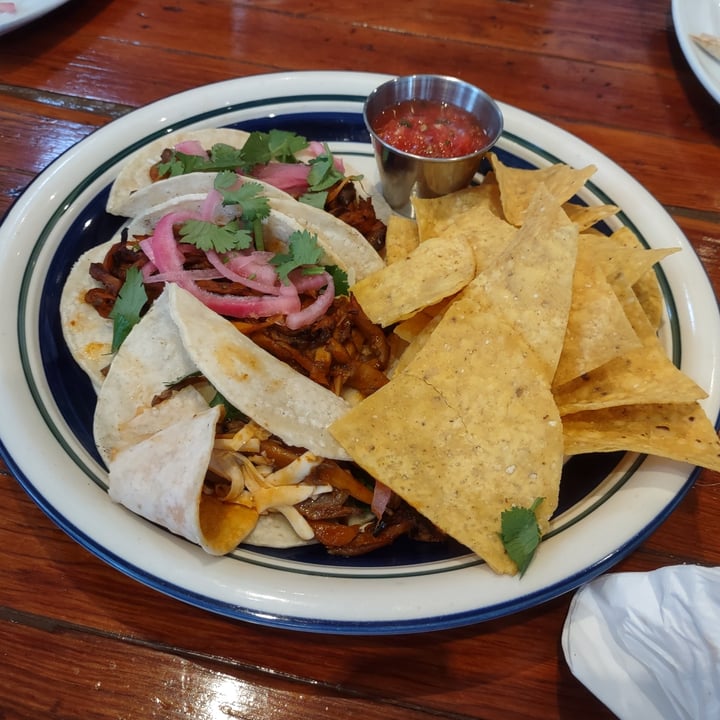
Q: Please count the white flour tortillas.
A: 3